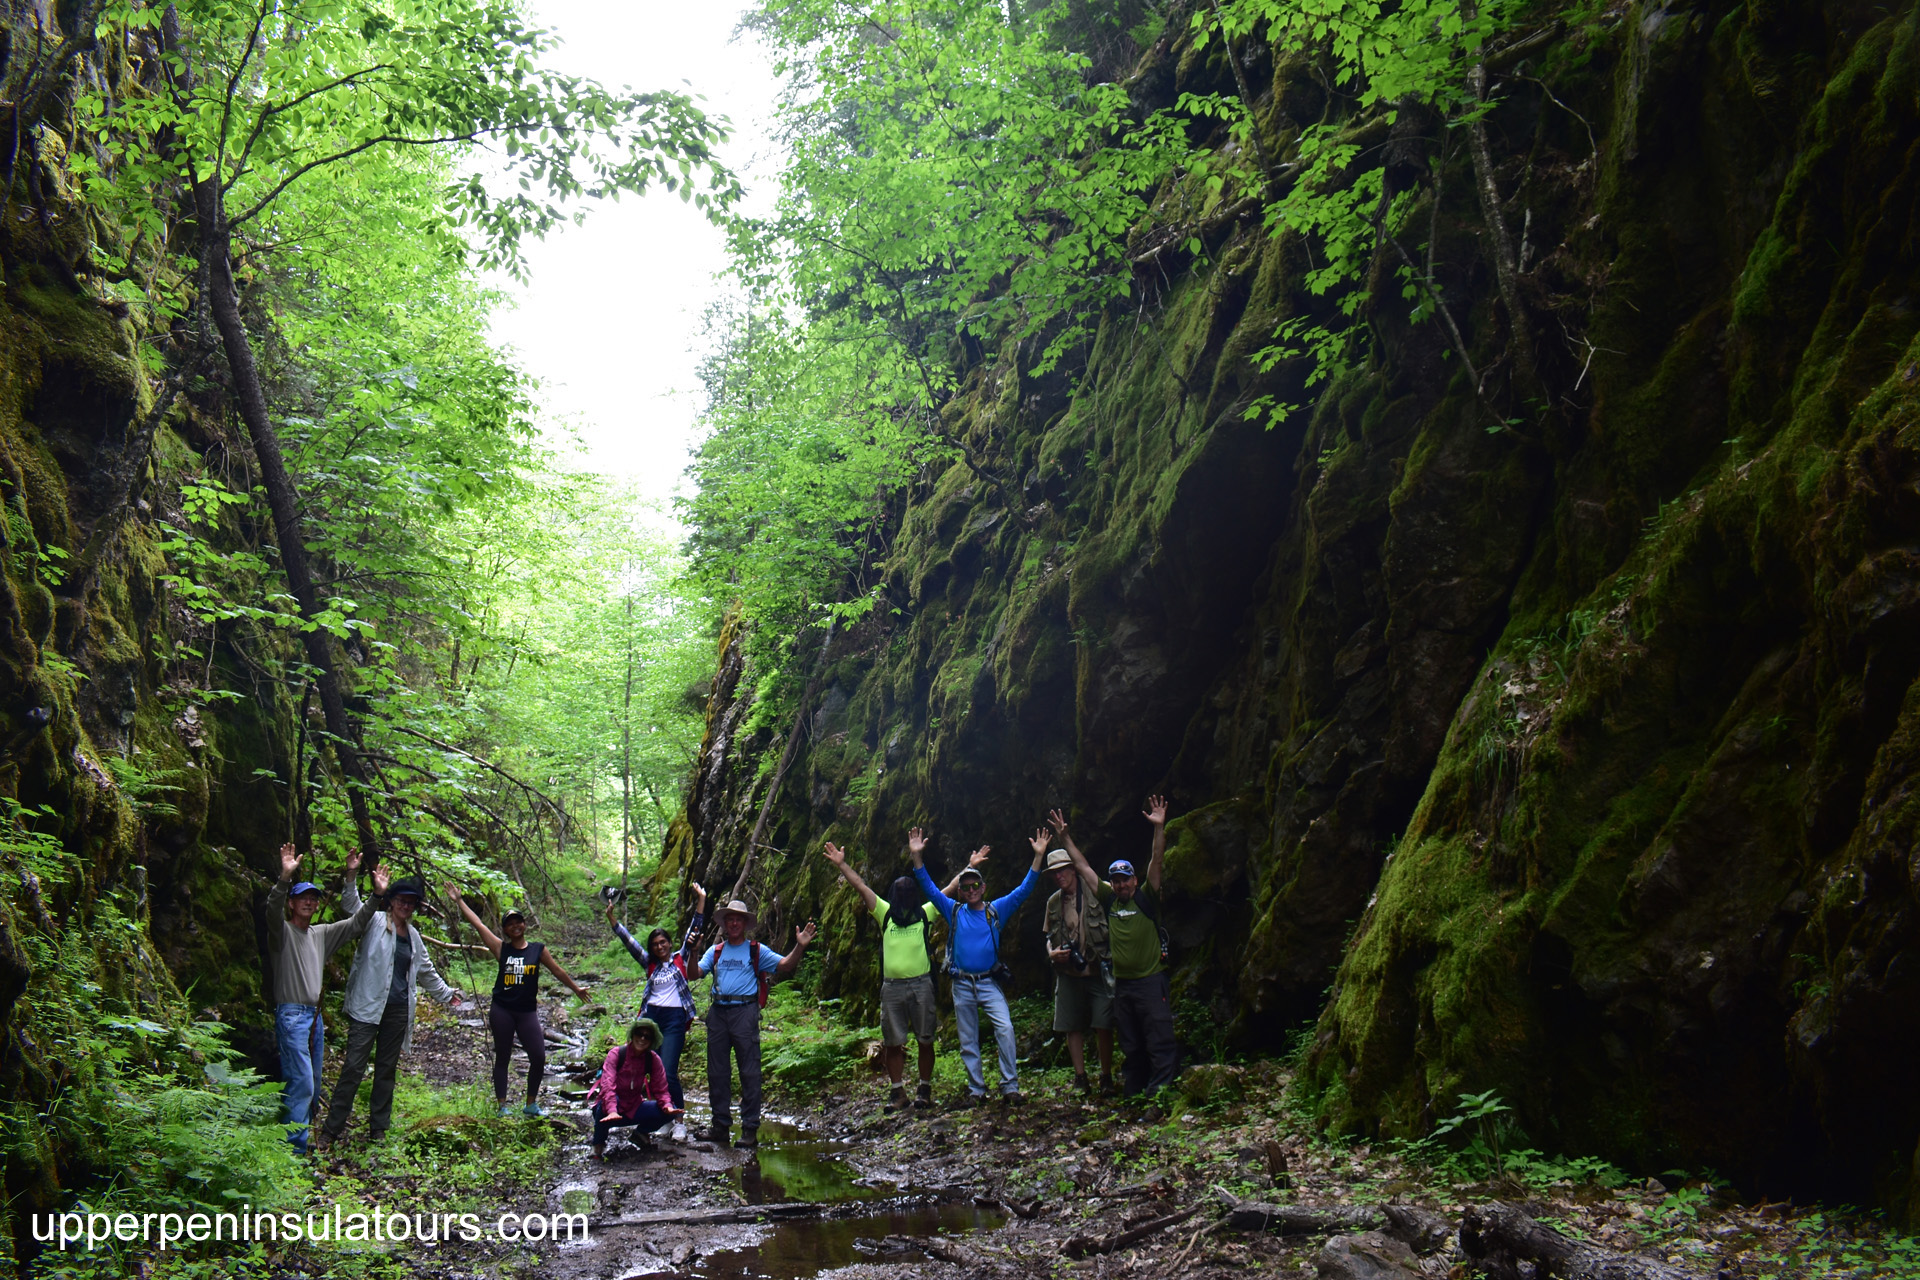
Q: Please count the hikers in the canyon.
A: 10